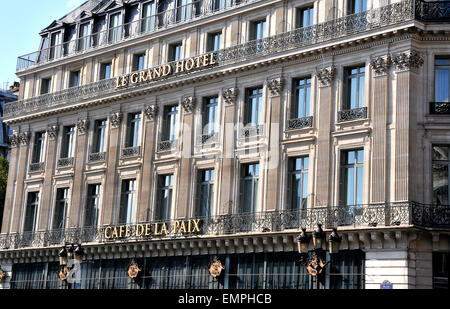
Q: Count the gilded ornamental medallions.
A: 5